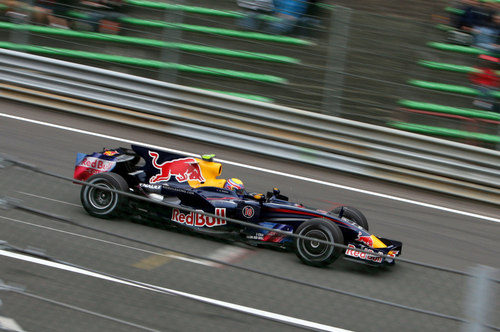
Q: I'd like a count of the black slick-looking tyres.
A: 3